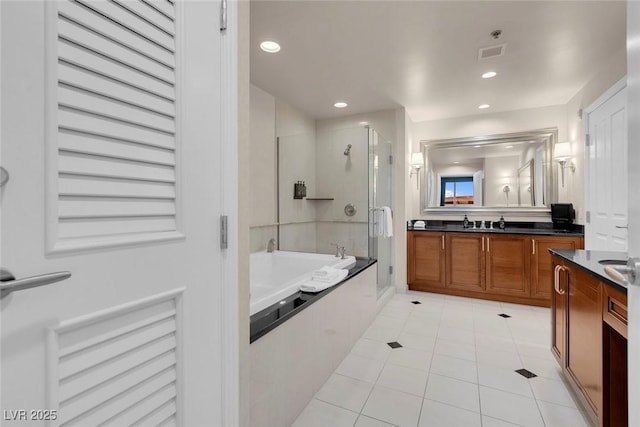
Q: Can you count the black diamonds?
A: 4